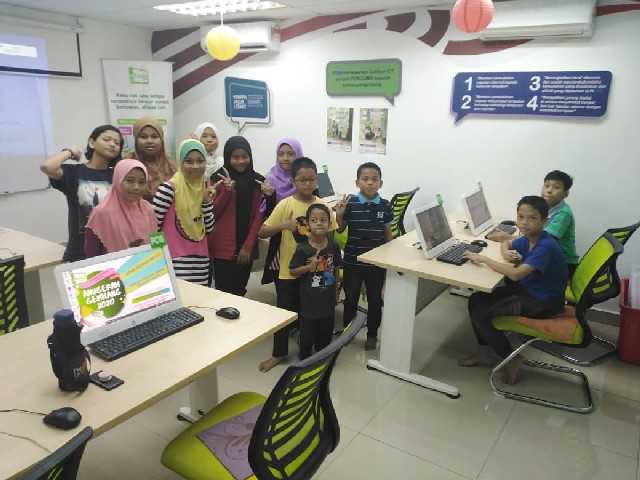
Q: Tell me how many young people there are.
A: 12